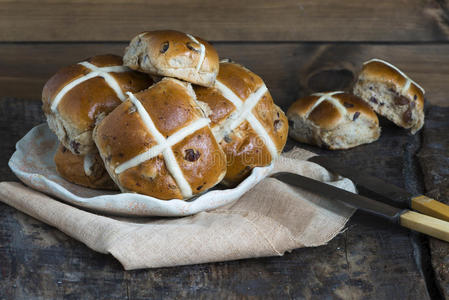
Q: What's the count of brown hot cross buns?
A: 7